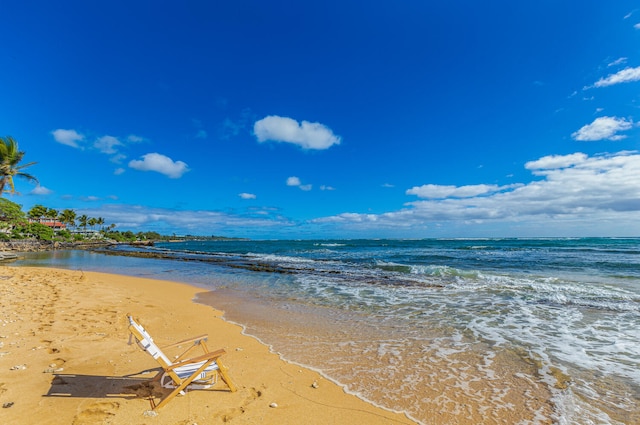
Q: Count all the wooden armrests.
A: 2